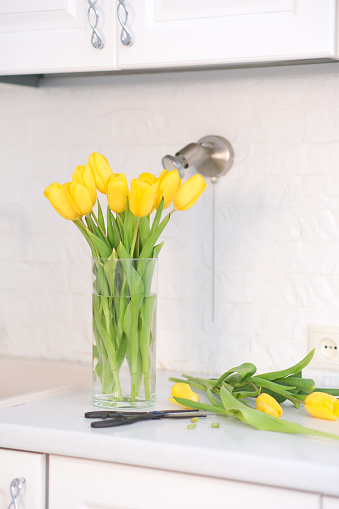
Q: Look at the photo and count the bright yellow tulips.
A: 12